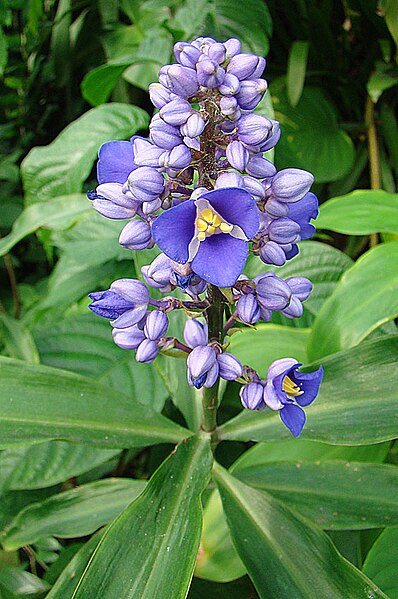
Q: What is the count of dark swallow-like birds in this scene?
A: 0